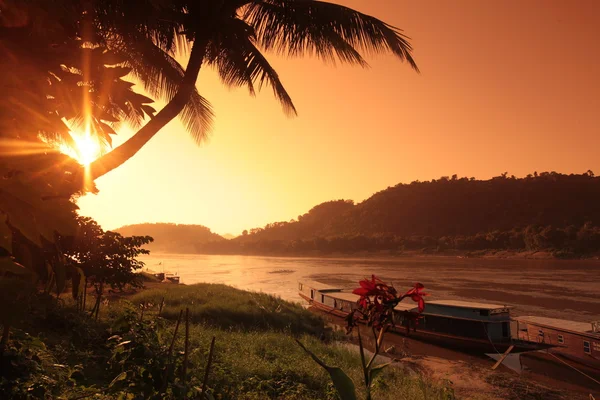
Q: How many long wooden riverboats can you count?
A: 2